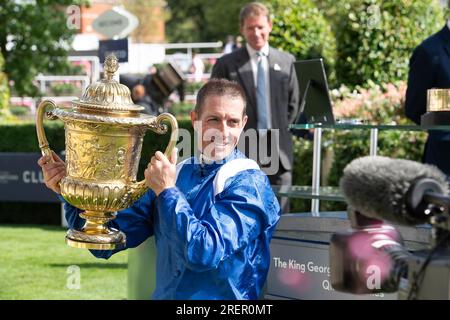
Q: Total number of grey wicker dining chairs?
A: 0